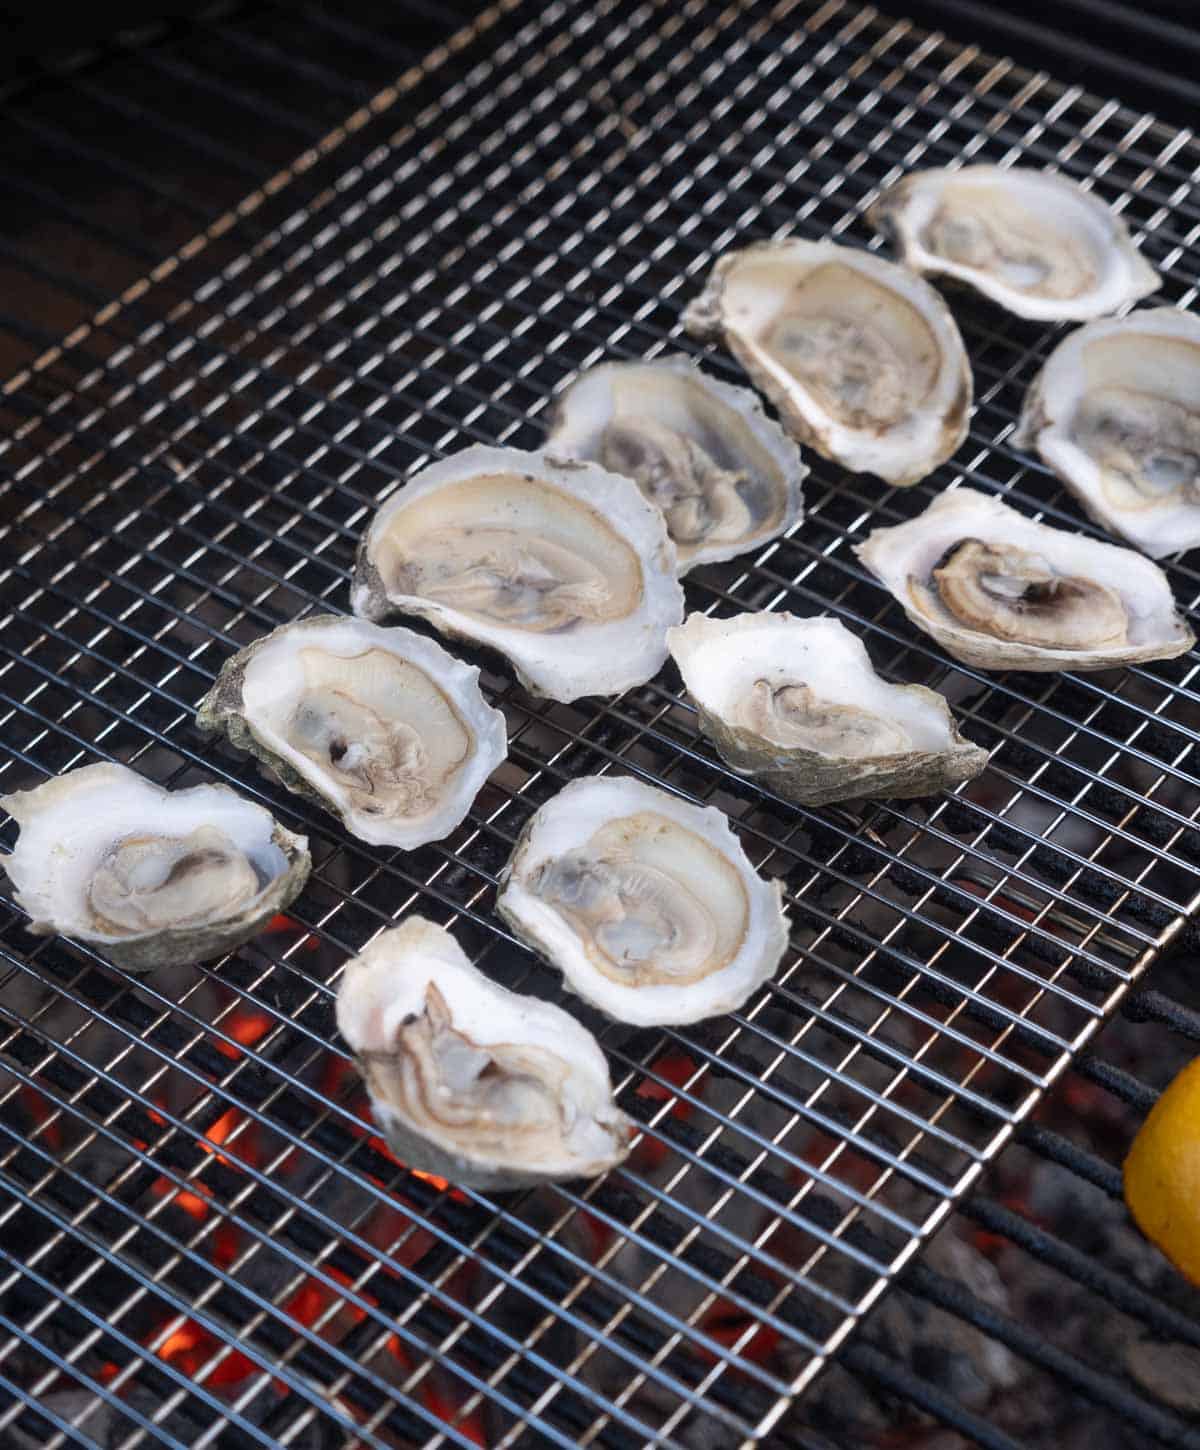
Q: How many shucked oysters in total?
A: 11